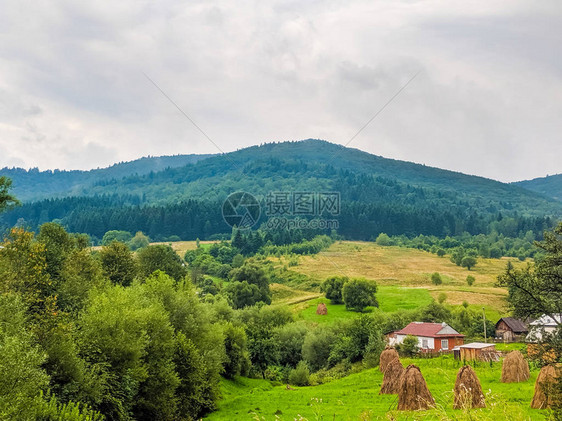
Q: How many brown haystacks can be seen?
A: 7